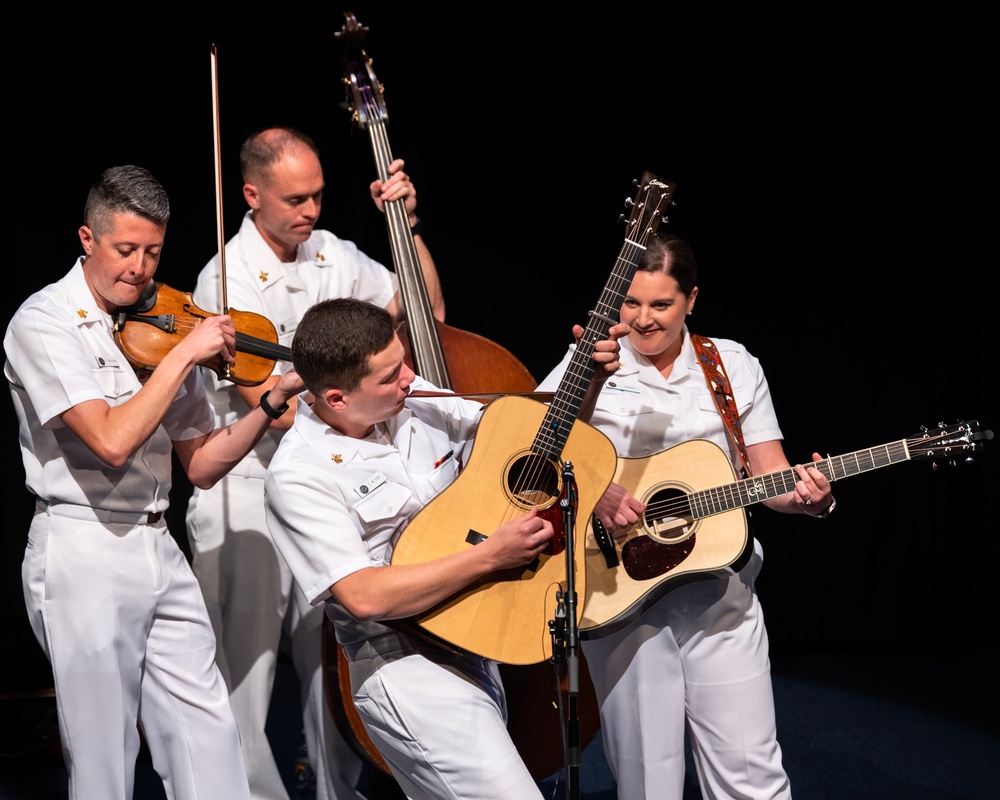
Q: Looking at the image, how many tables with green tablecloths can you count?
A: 0